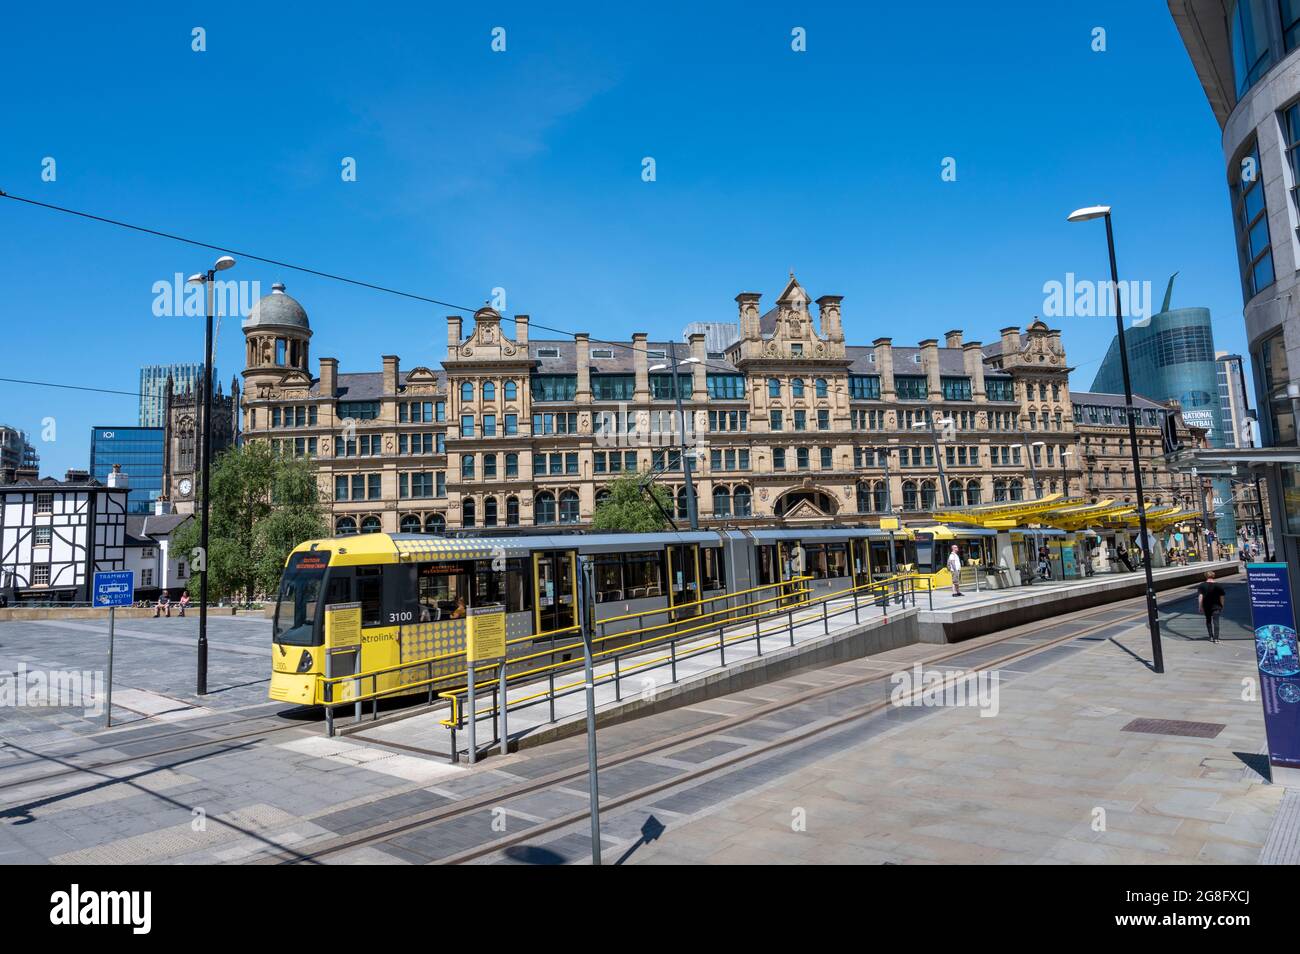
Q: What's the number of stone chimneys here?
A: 15